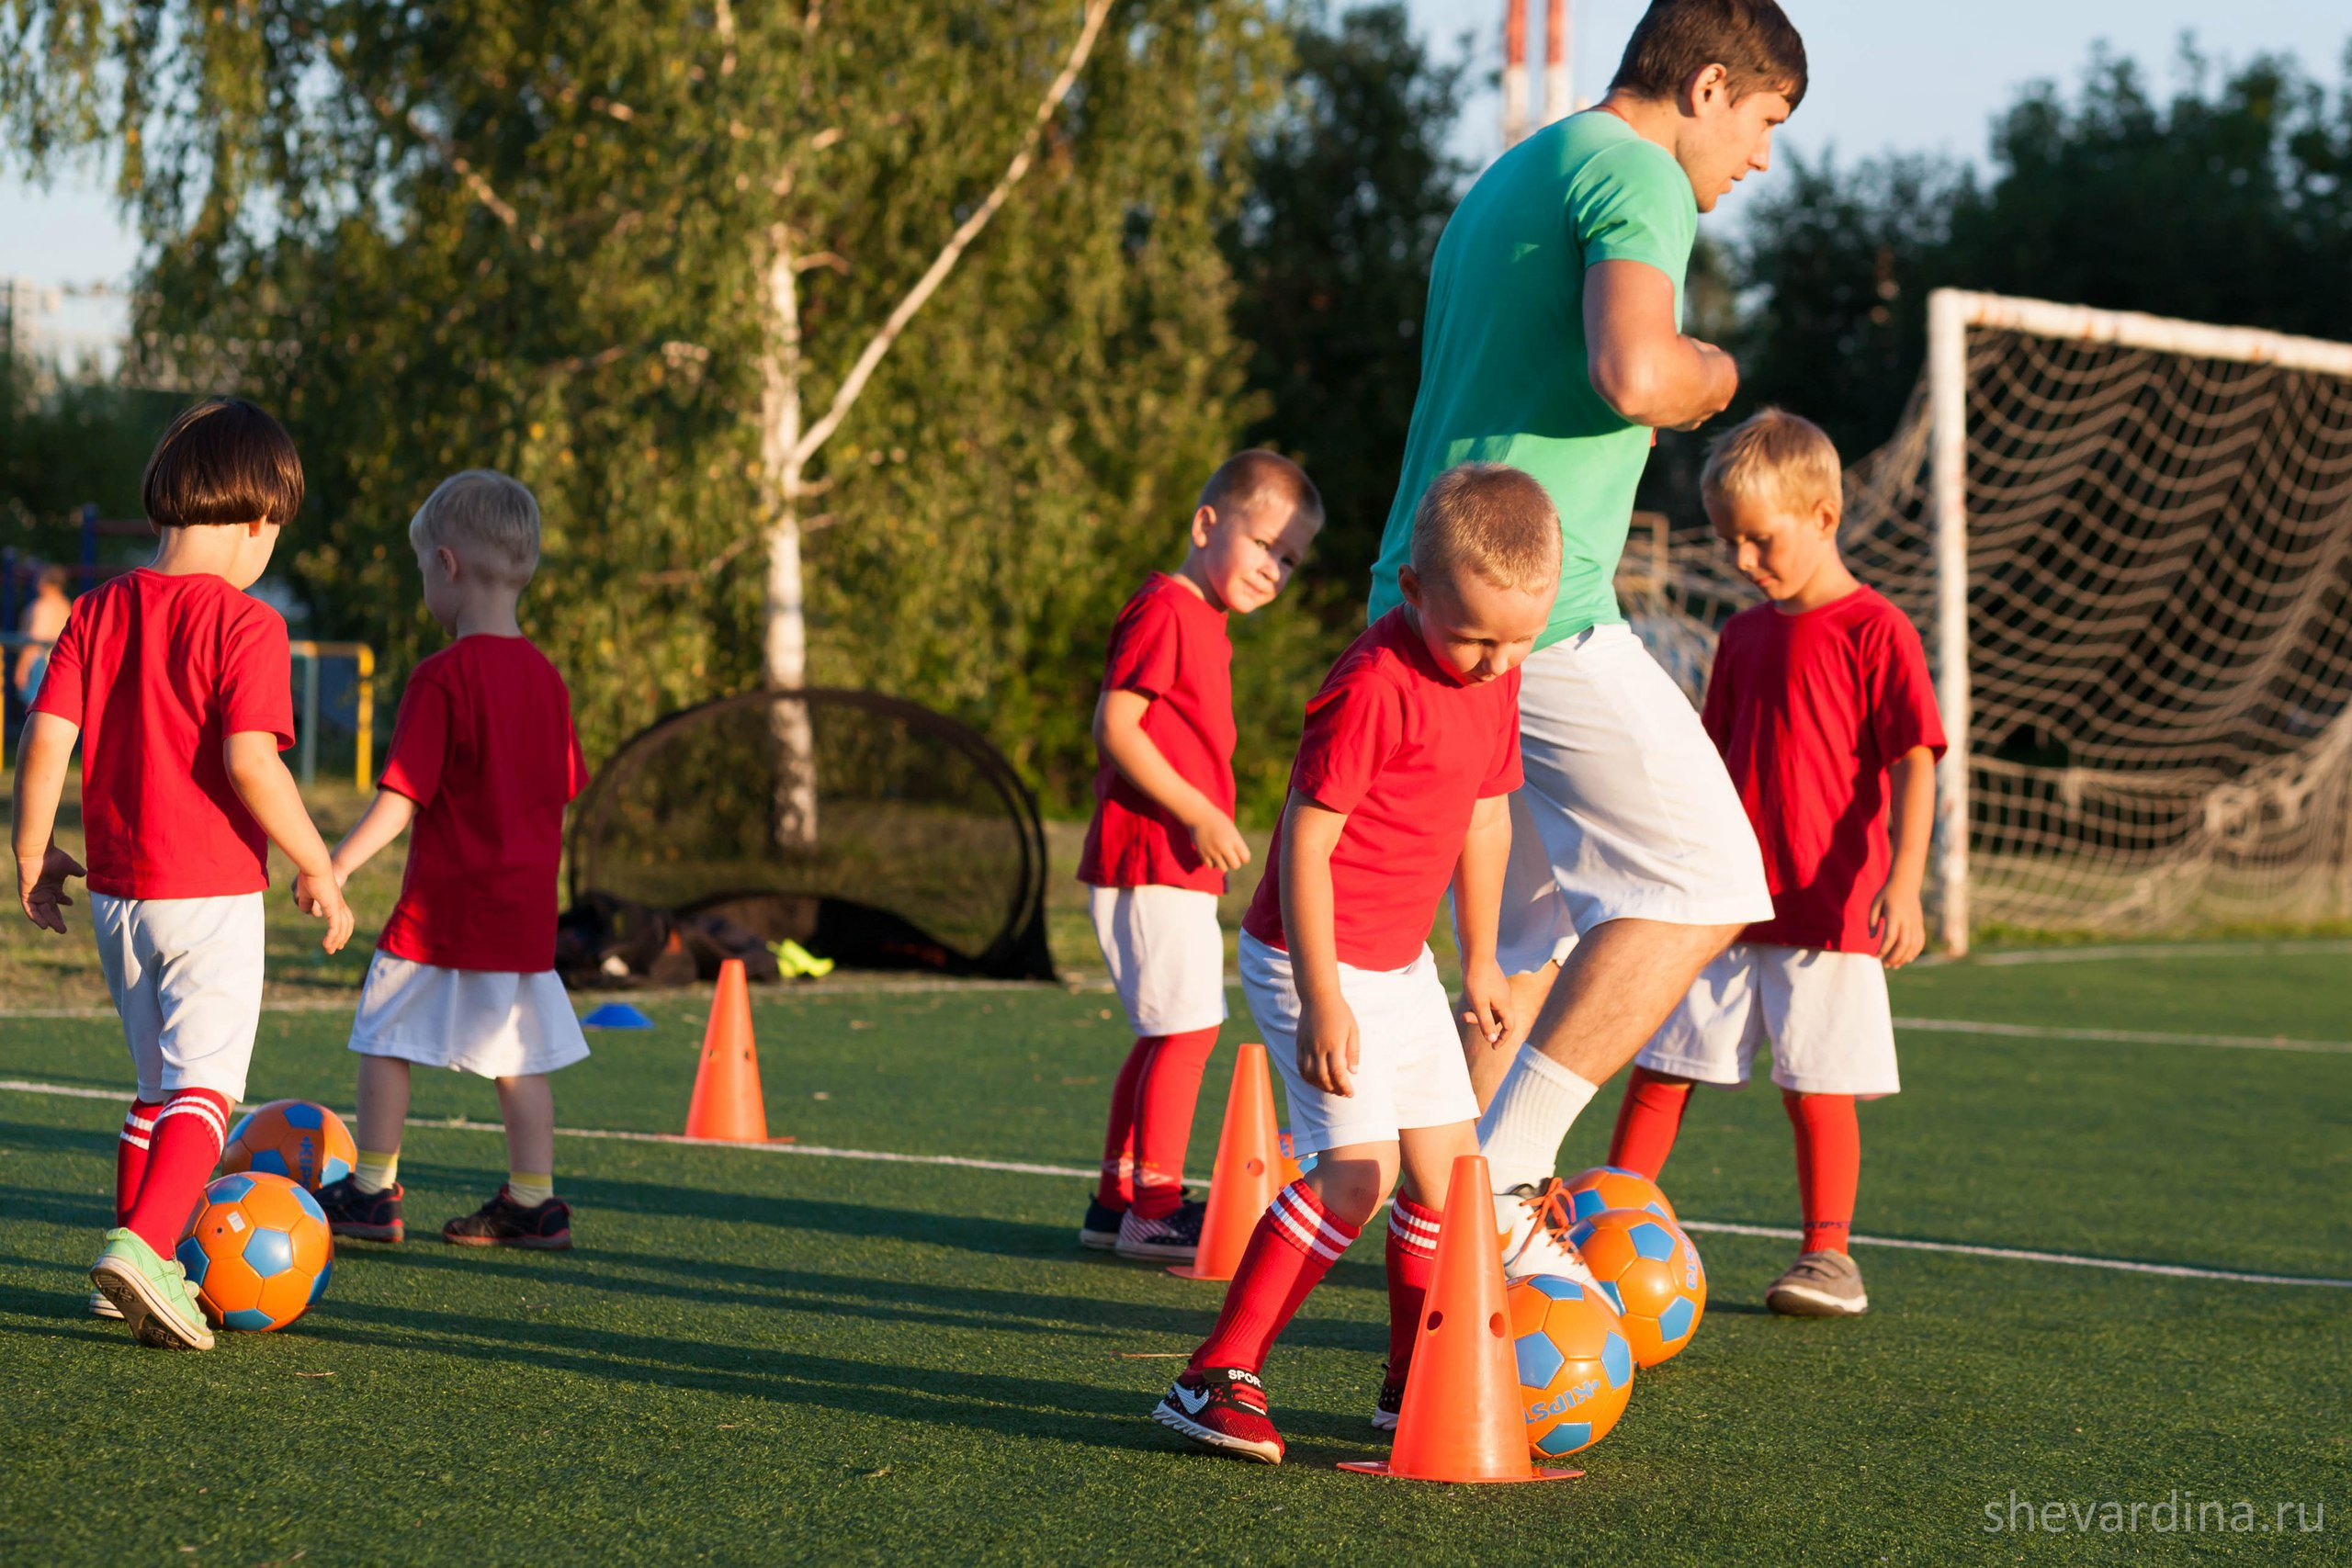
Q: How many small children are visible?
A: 5